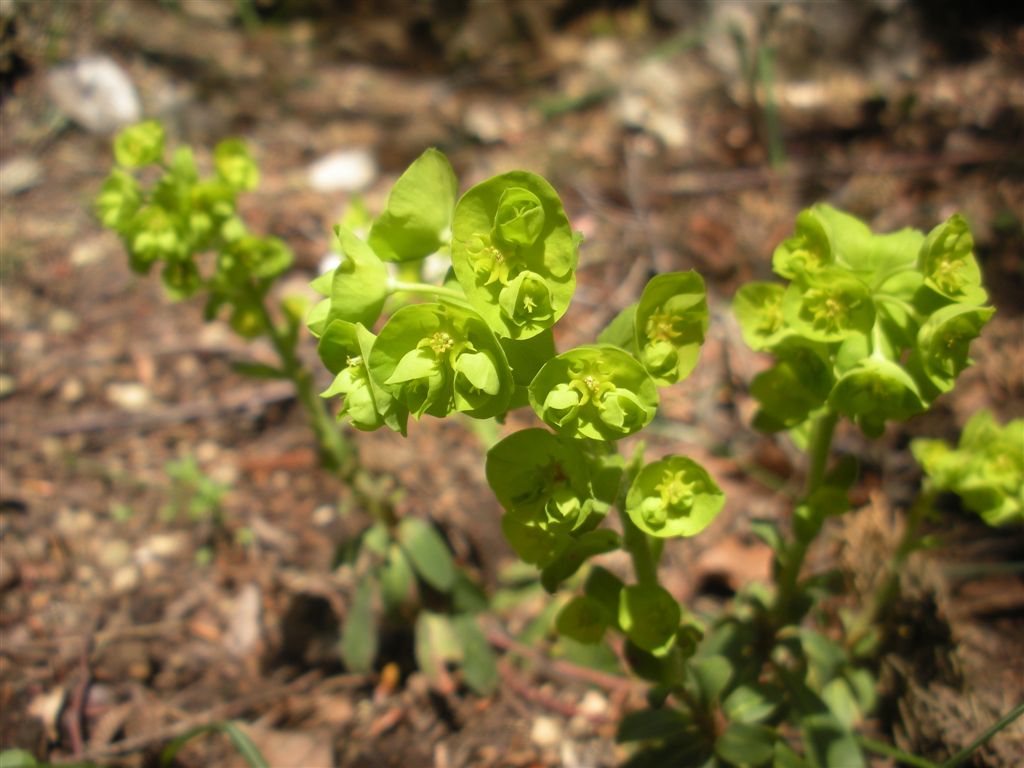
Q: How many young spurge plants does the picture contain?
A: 4